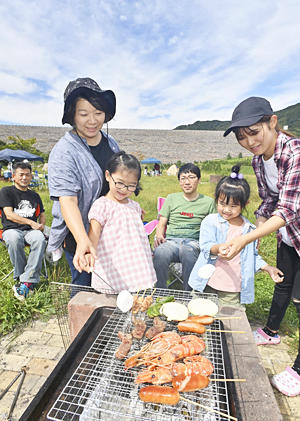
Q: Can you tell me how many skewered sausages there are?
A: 4